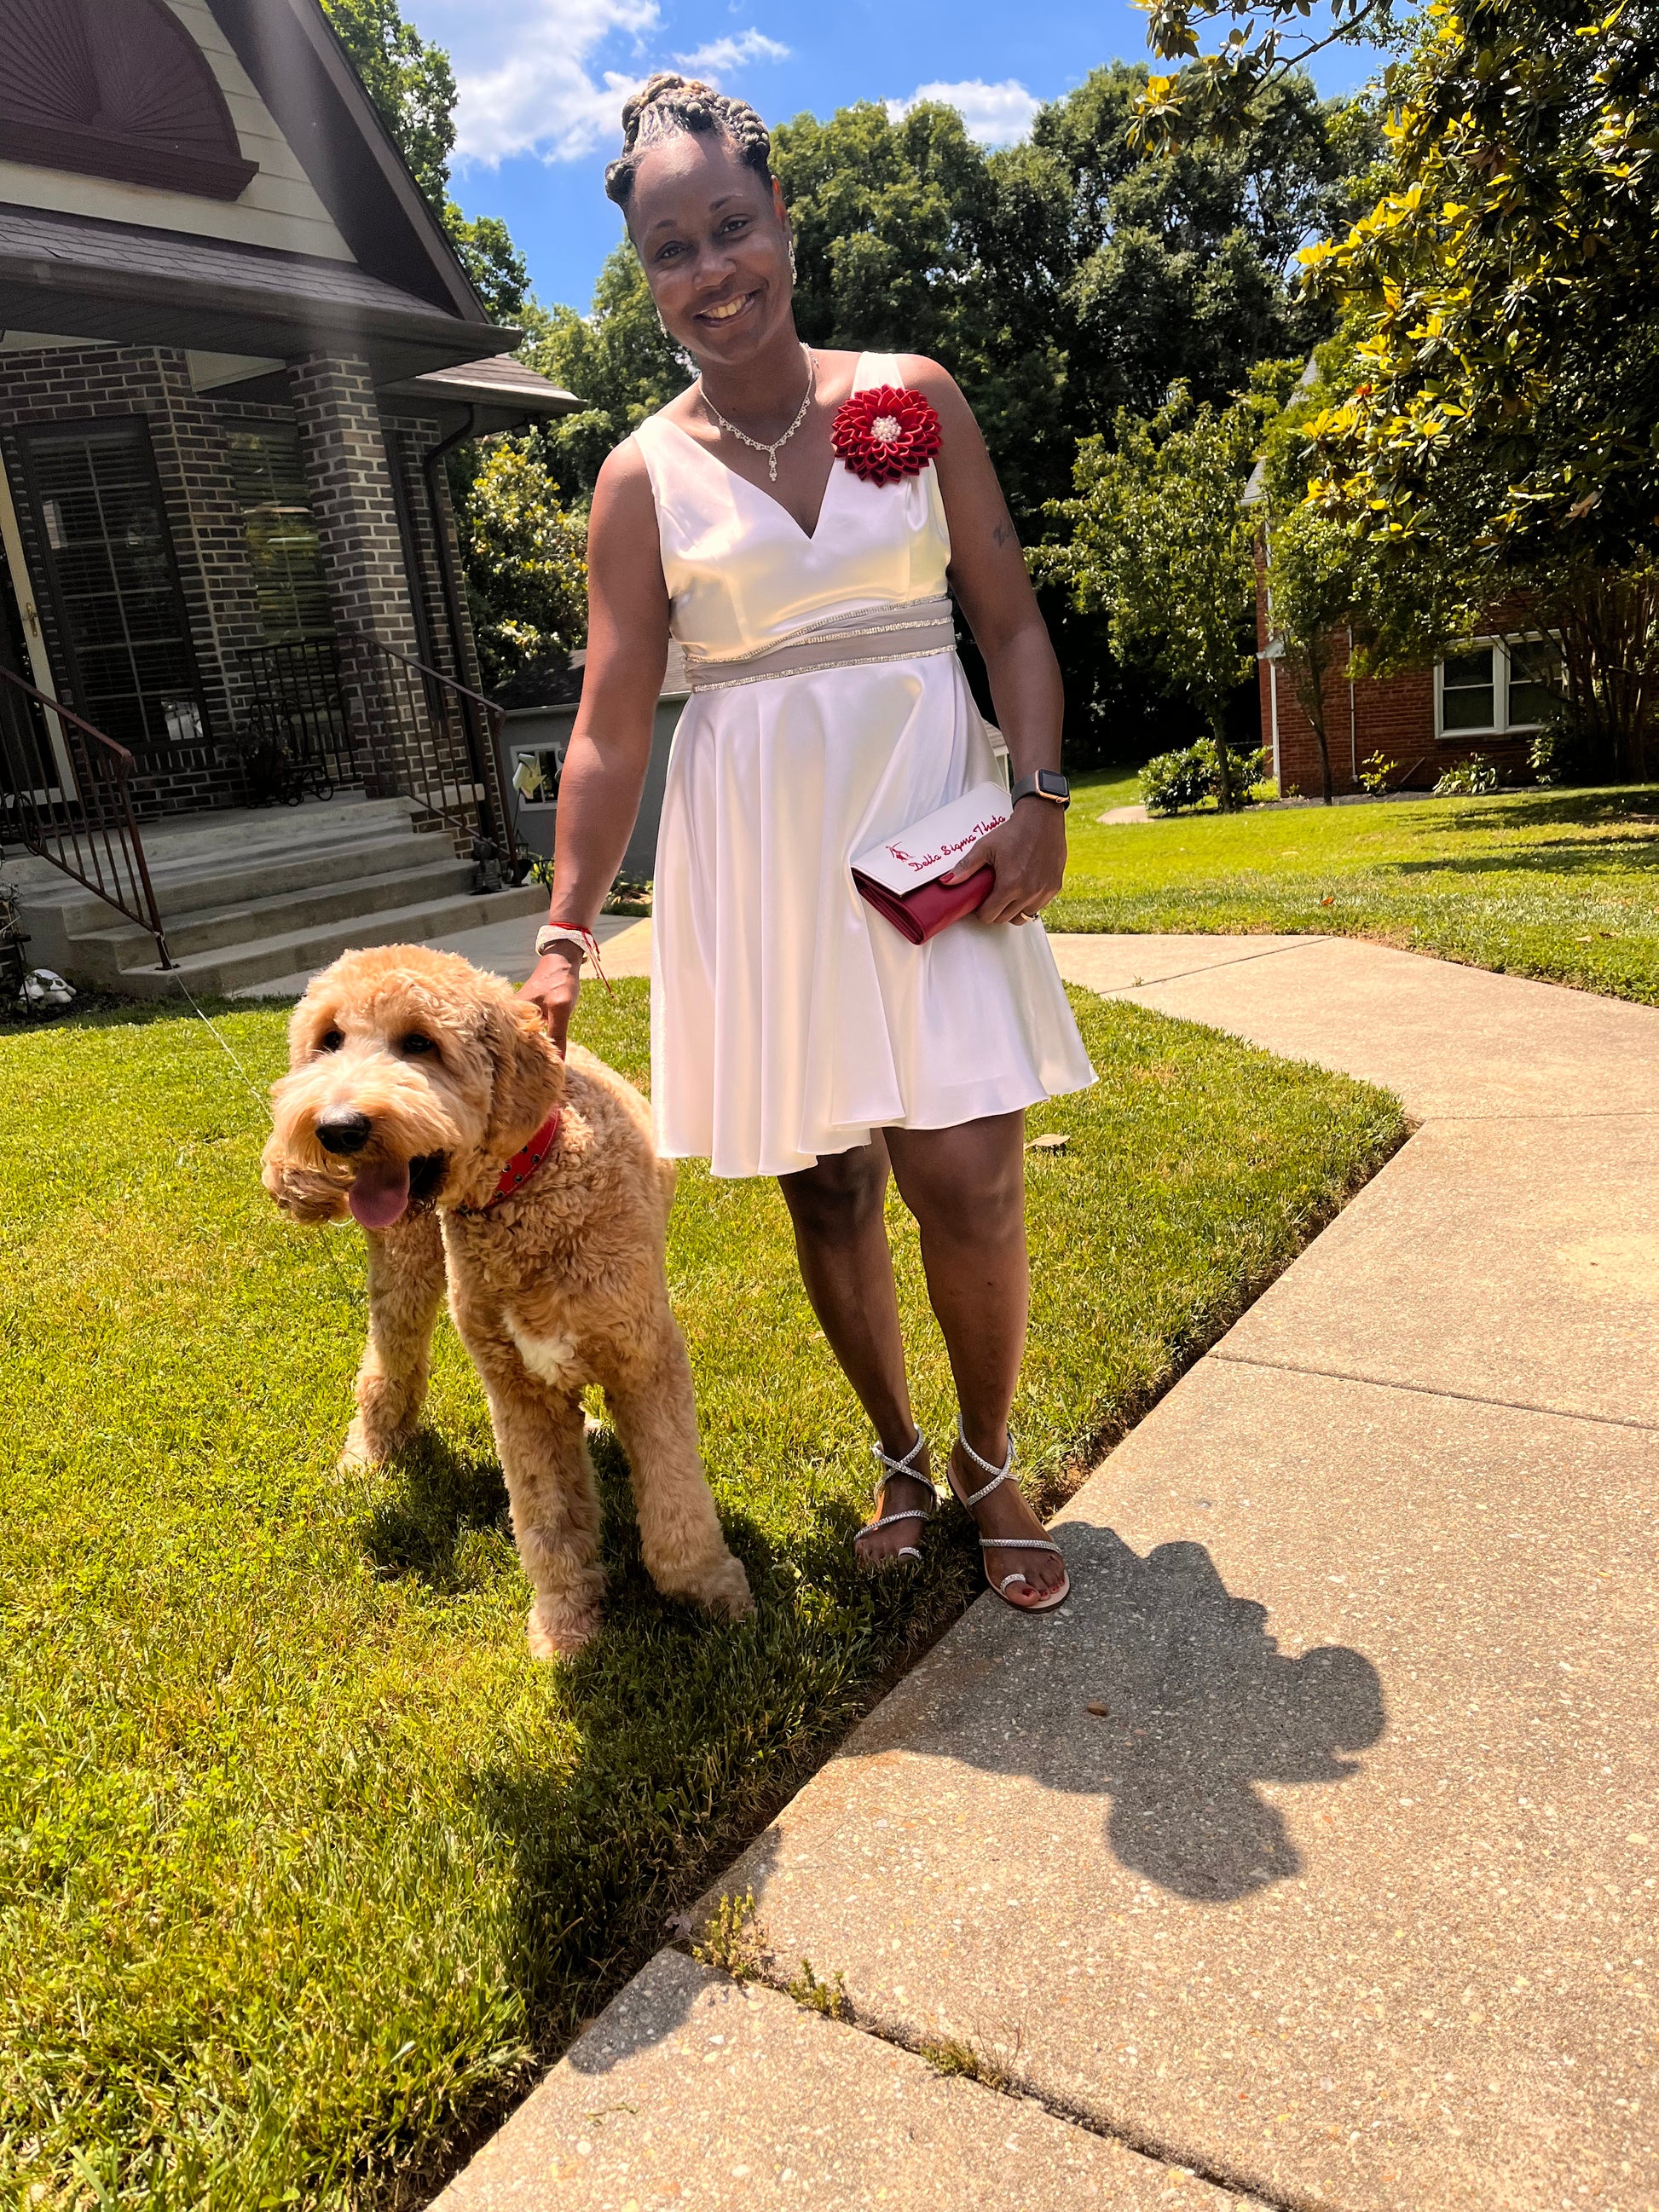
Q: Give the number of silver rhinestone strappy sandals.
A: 2